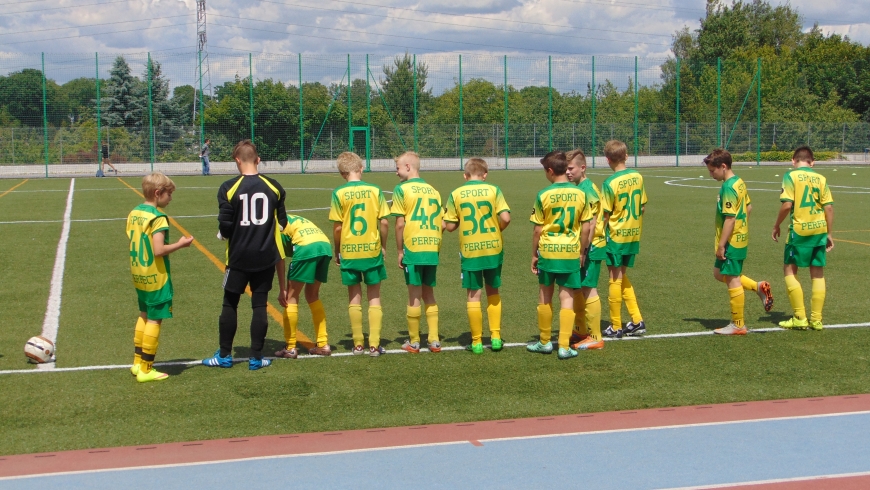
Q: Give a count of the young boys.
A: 11